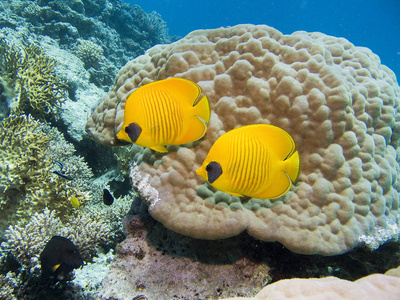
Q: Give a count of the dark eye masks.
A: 2